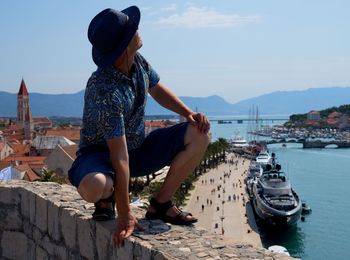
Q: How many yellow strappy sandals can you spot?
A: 0